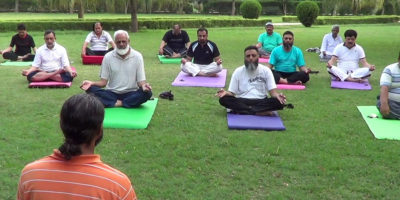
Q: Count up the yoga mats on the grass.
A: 11